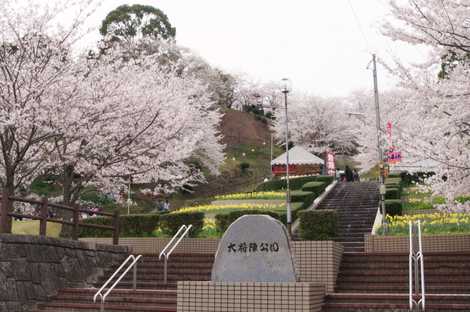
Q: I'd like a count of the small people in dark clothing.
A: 2